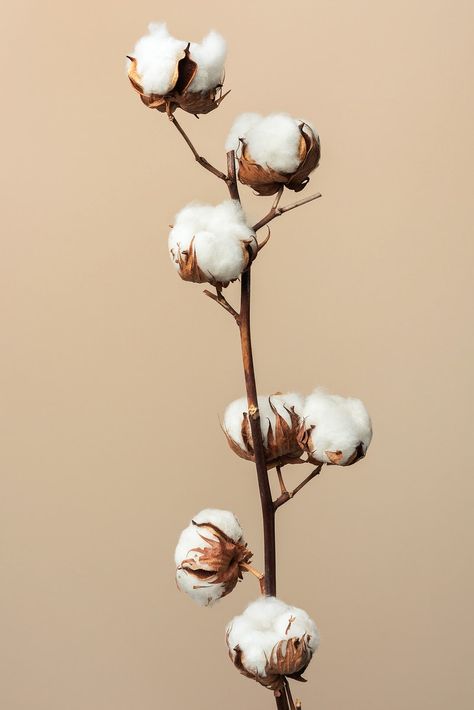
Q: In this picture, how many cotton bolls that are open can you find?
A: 7